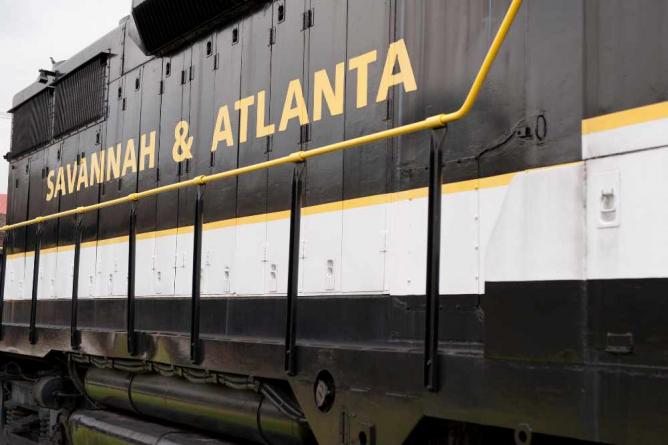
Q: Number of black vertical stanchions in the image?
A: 7